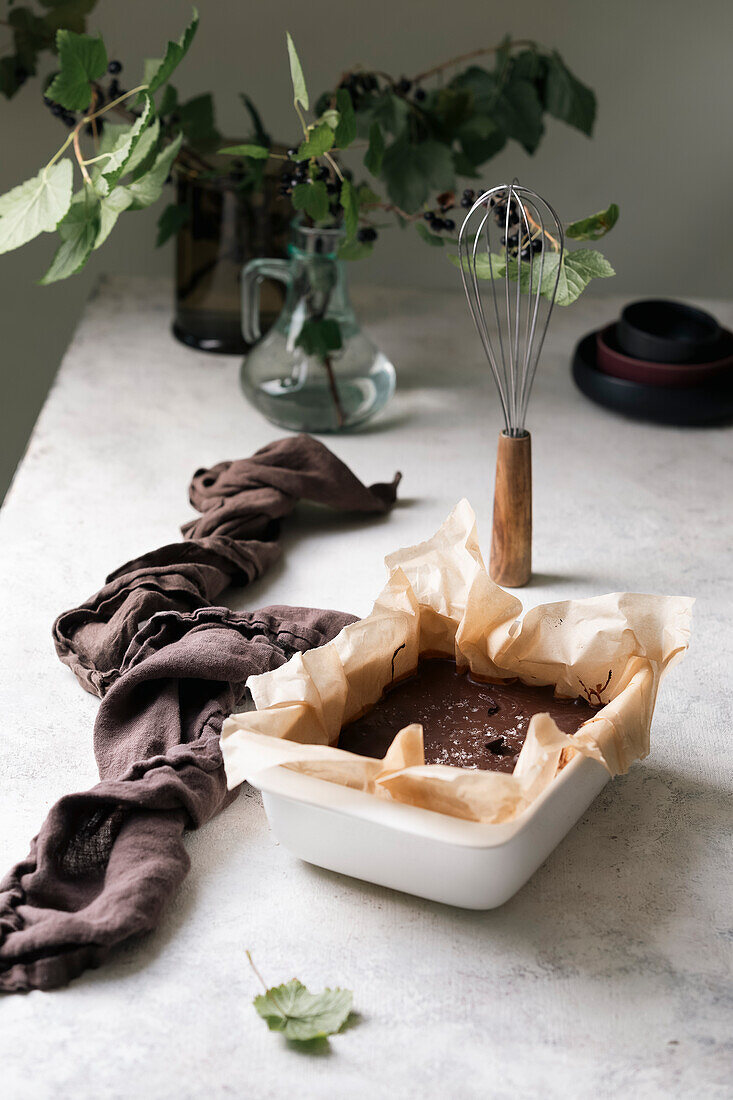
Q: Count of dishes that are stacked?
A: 3